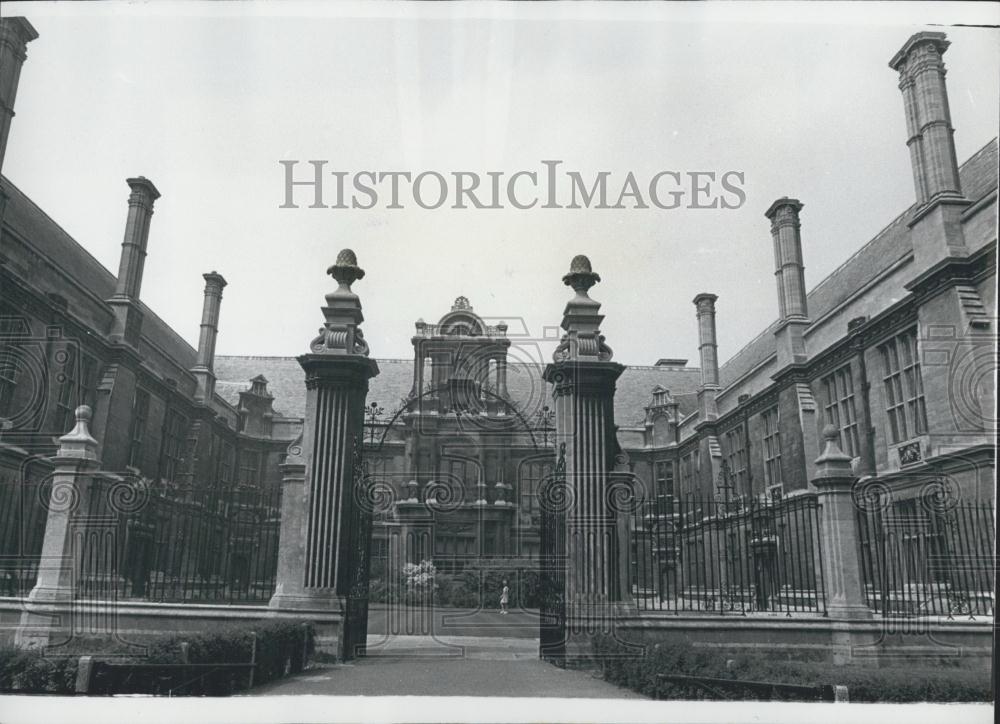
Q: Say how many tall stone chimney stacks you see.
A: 6